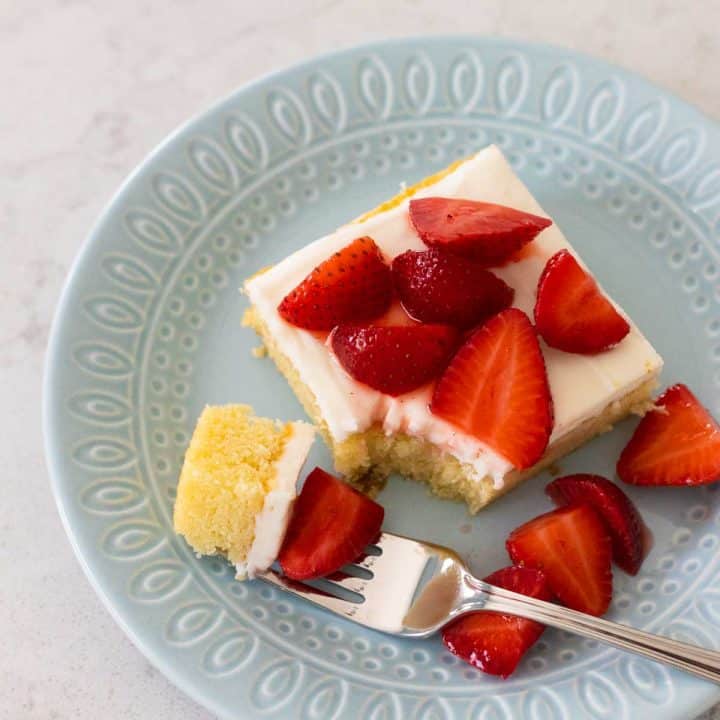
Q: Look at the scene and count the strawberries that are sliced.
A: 11